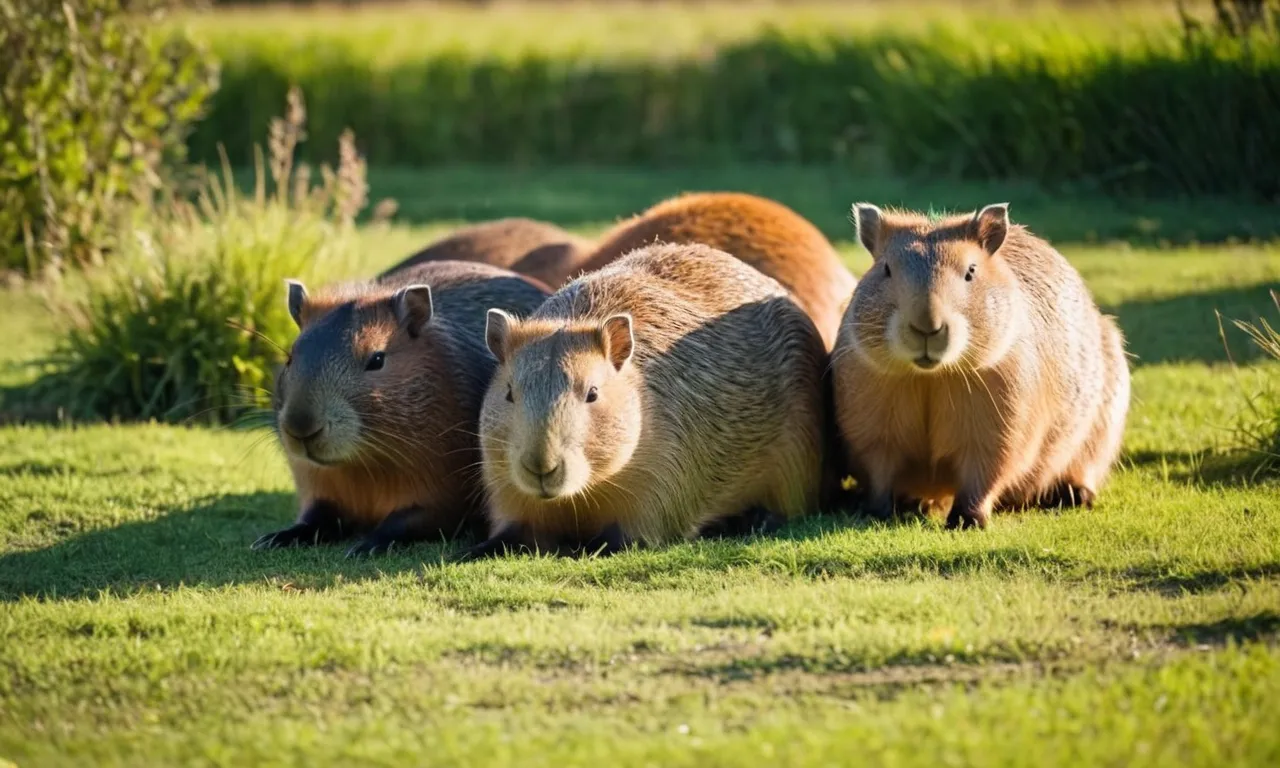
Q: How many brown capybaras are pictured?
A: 5